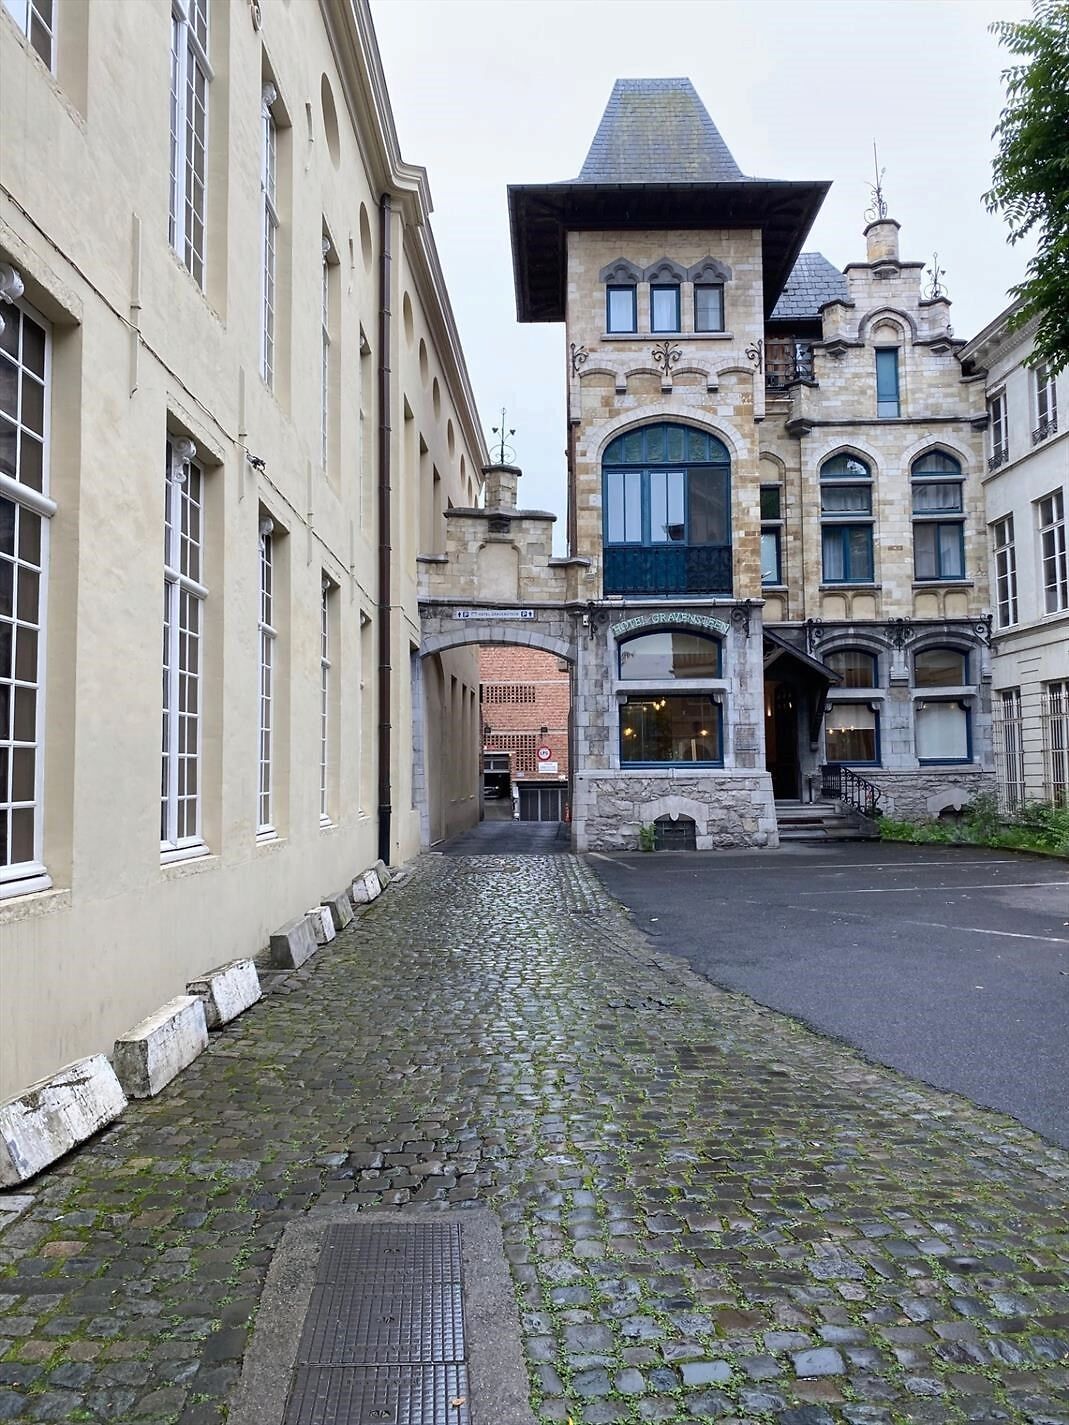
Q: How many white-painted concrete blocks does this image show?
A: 5